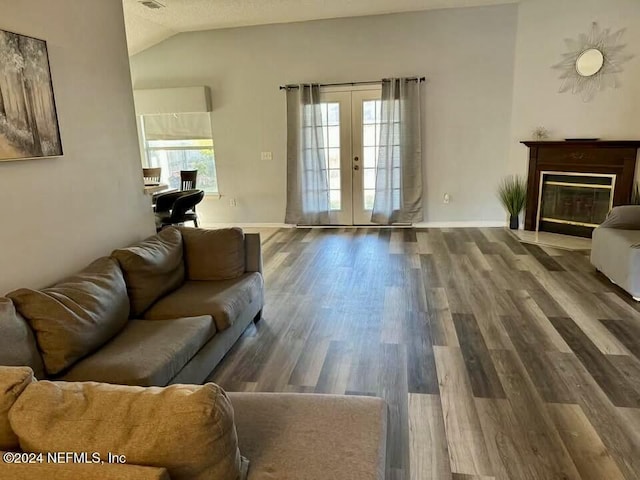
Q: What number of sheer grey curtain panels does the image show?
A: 2